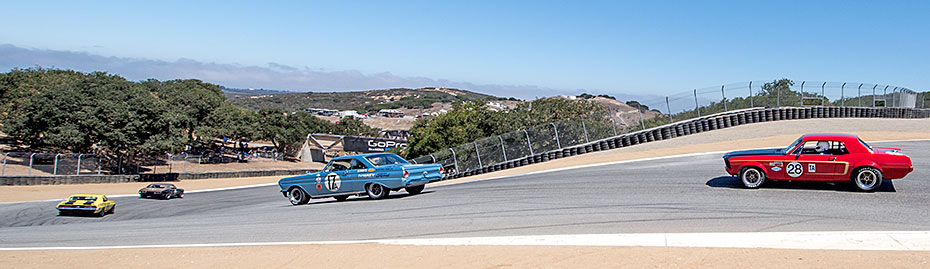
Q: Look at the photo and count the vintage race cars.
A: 4